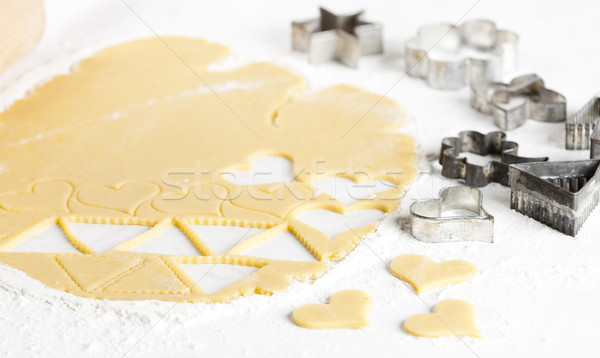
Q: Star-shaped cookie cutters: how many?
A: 1